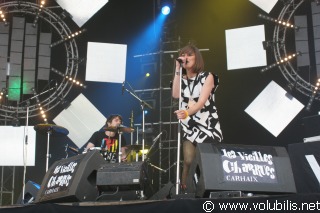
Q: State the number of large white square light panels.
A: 7